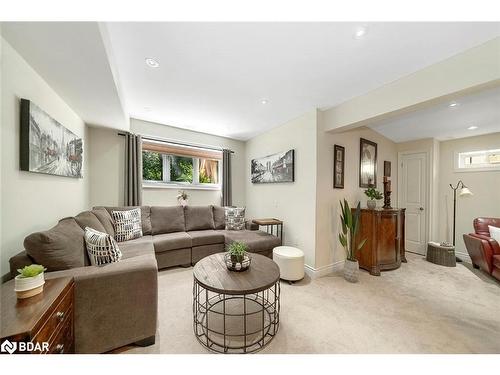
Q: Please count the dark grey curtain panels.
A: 2